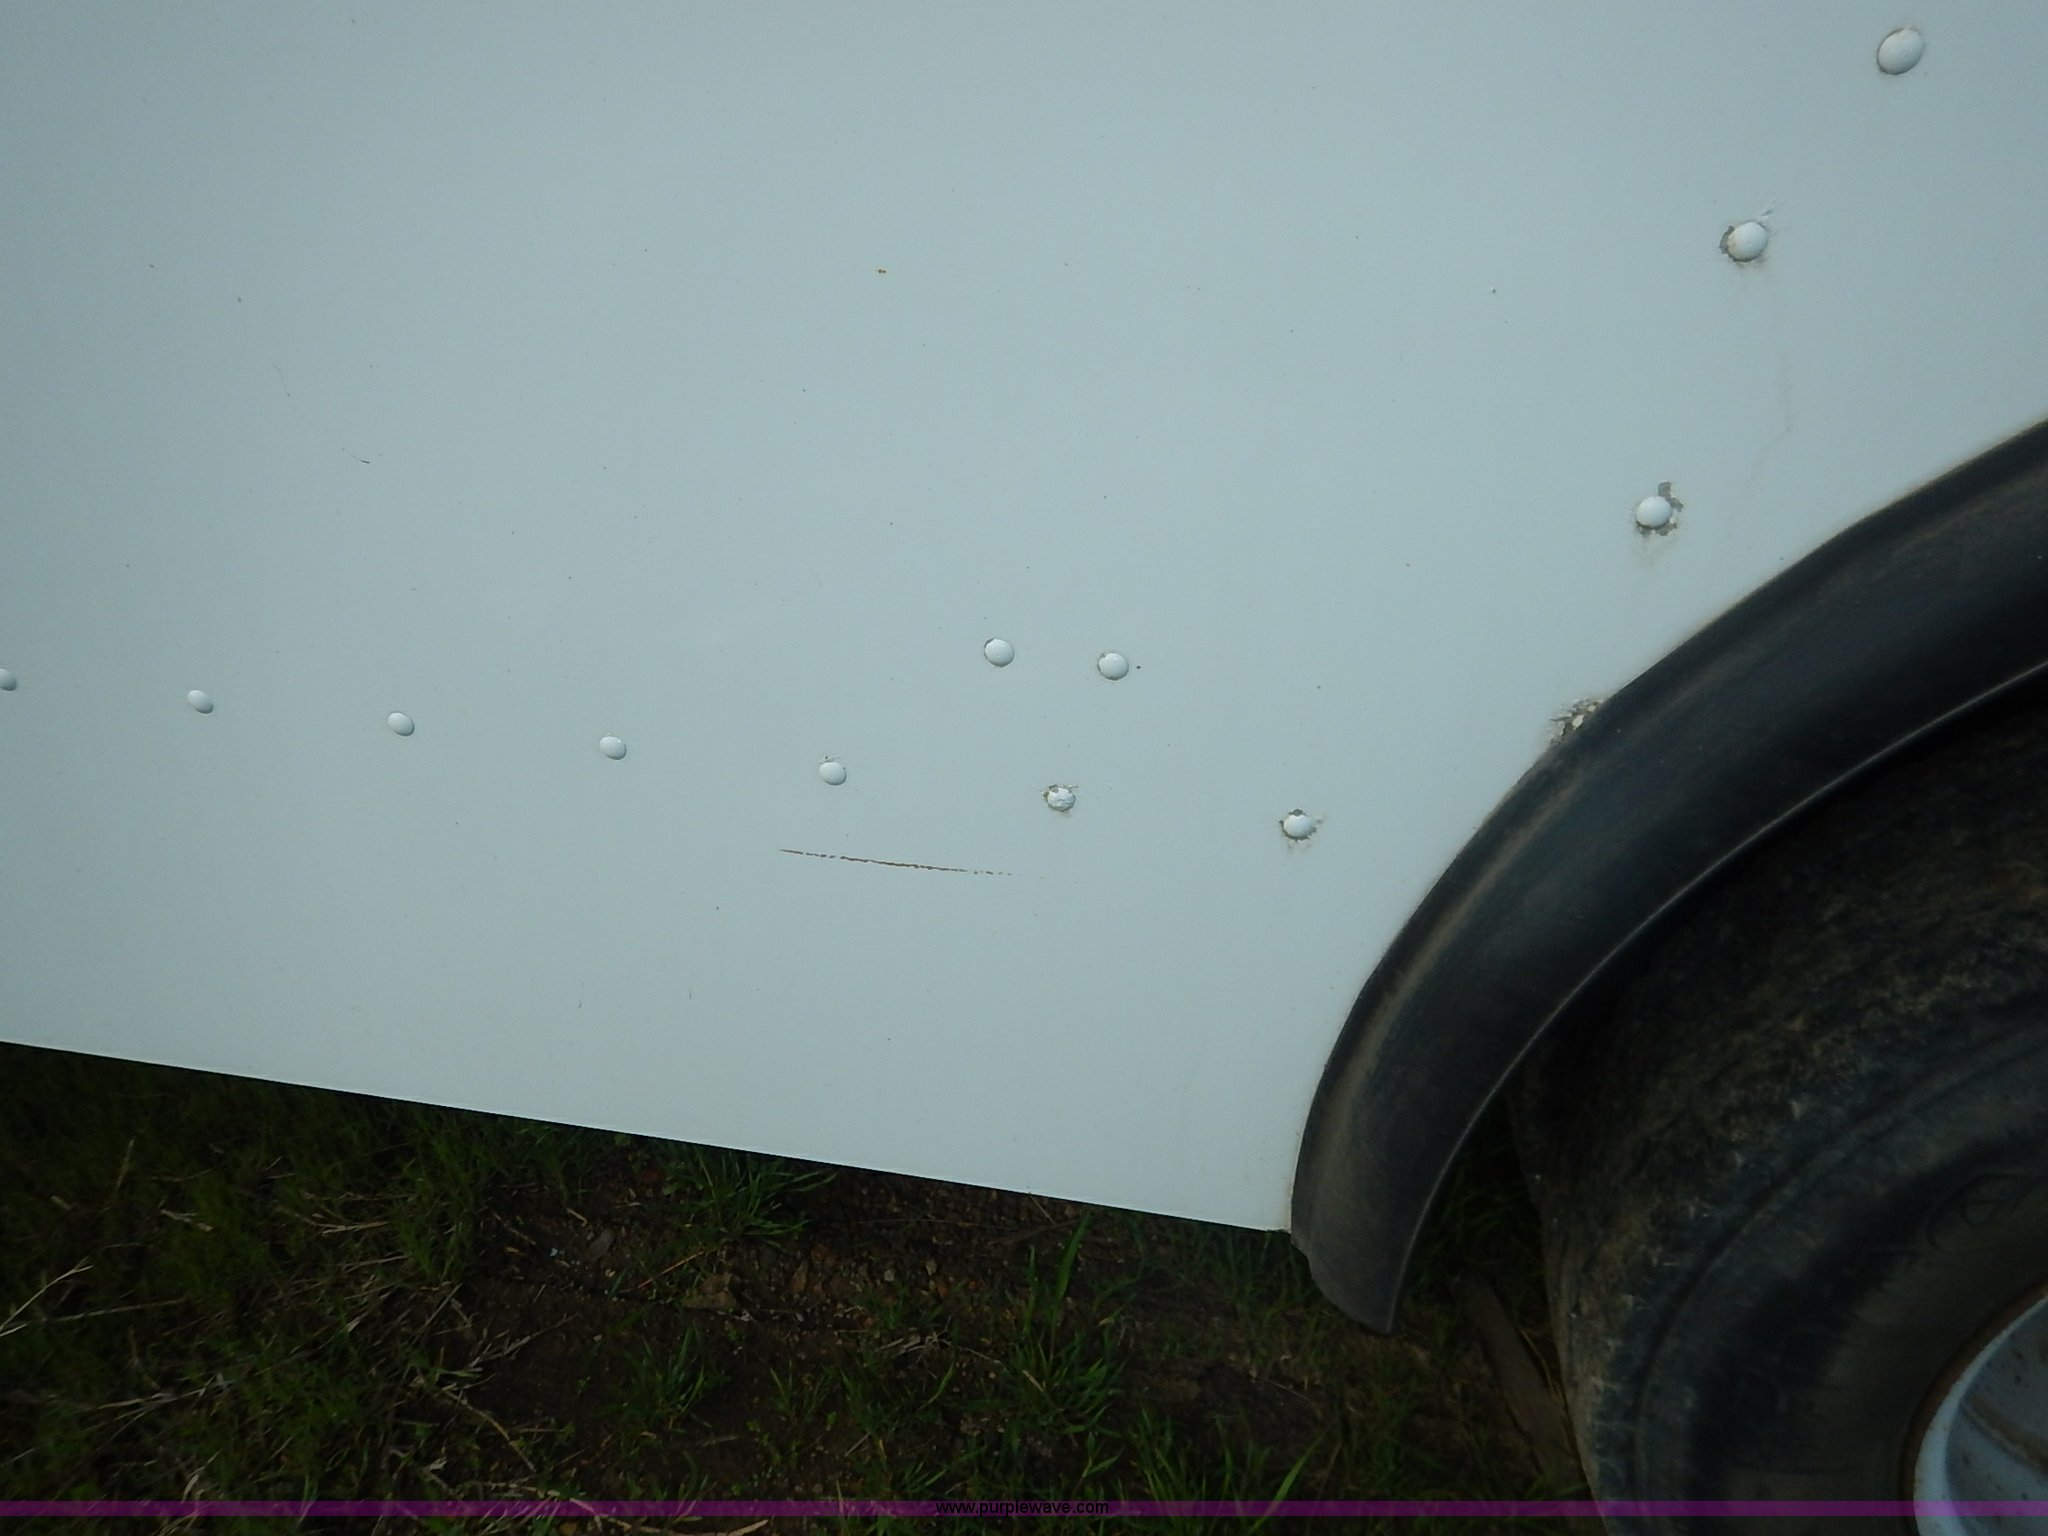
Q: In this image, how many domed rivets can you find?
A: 12